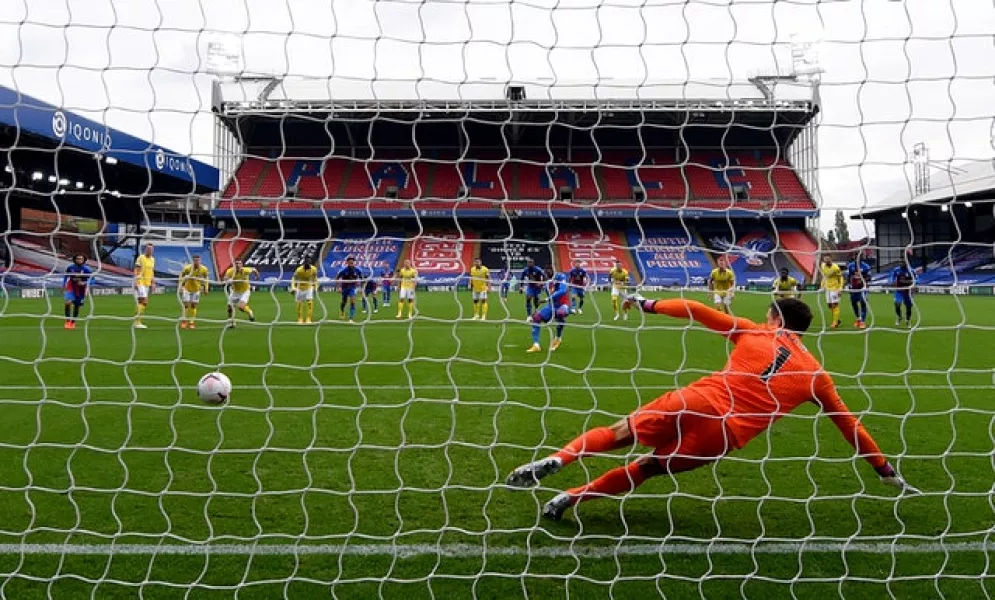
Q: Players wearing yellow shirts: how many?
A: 10